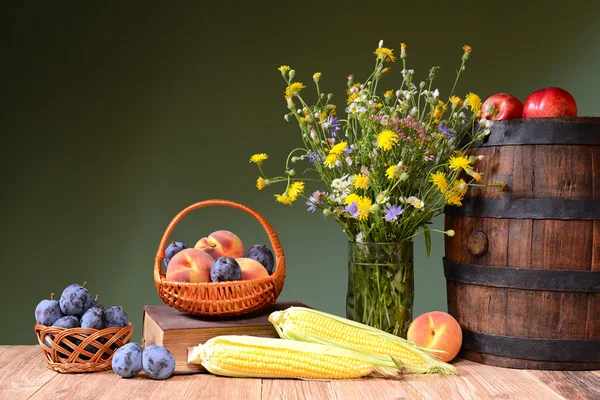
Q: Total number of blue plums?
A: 11